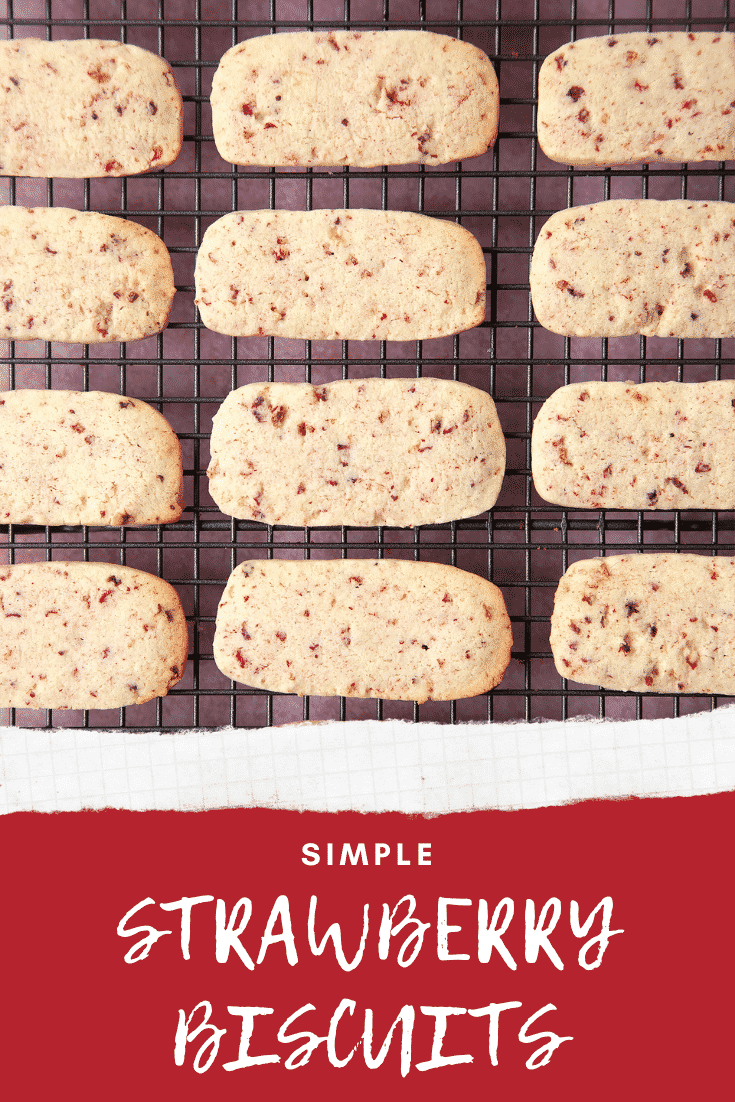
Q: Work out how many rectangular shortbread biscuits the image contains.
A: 12